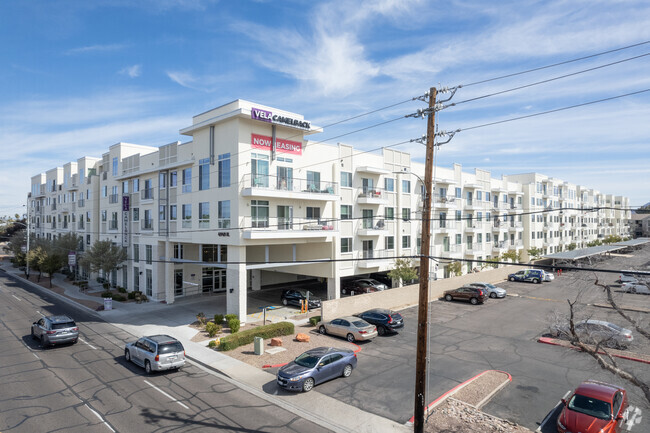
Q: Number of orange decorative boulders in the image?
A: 2